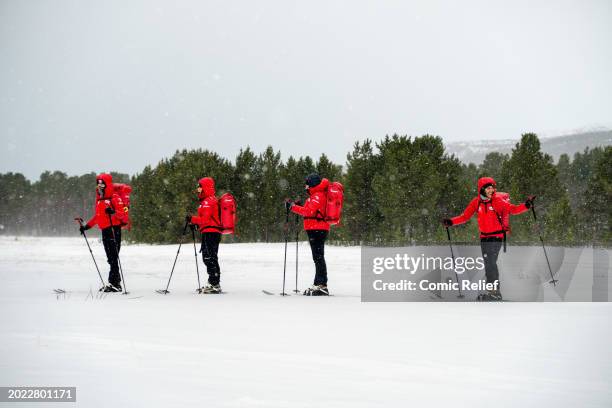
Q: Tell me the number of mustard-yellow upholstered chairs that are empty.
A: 0